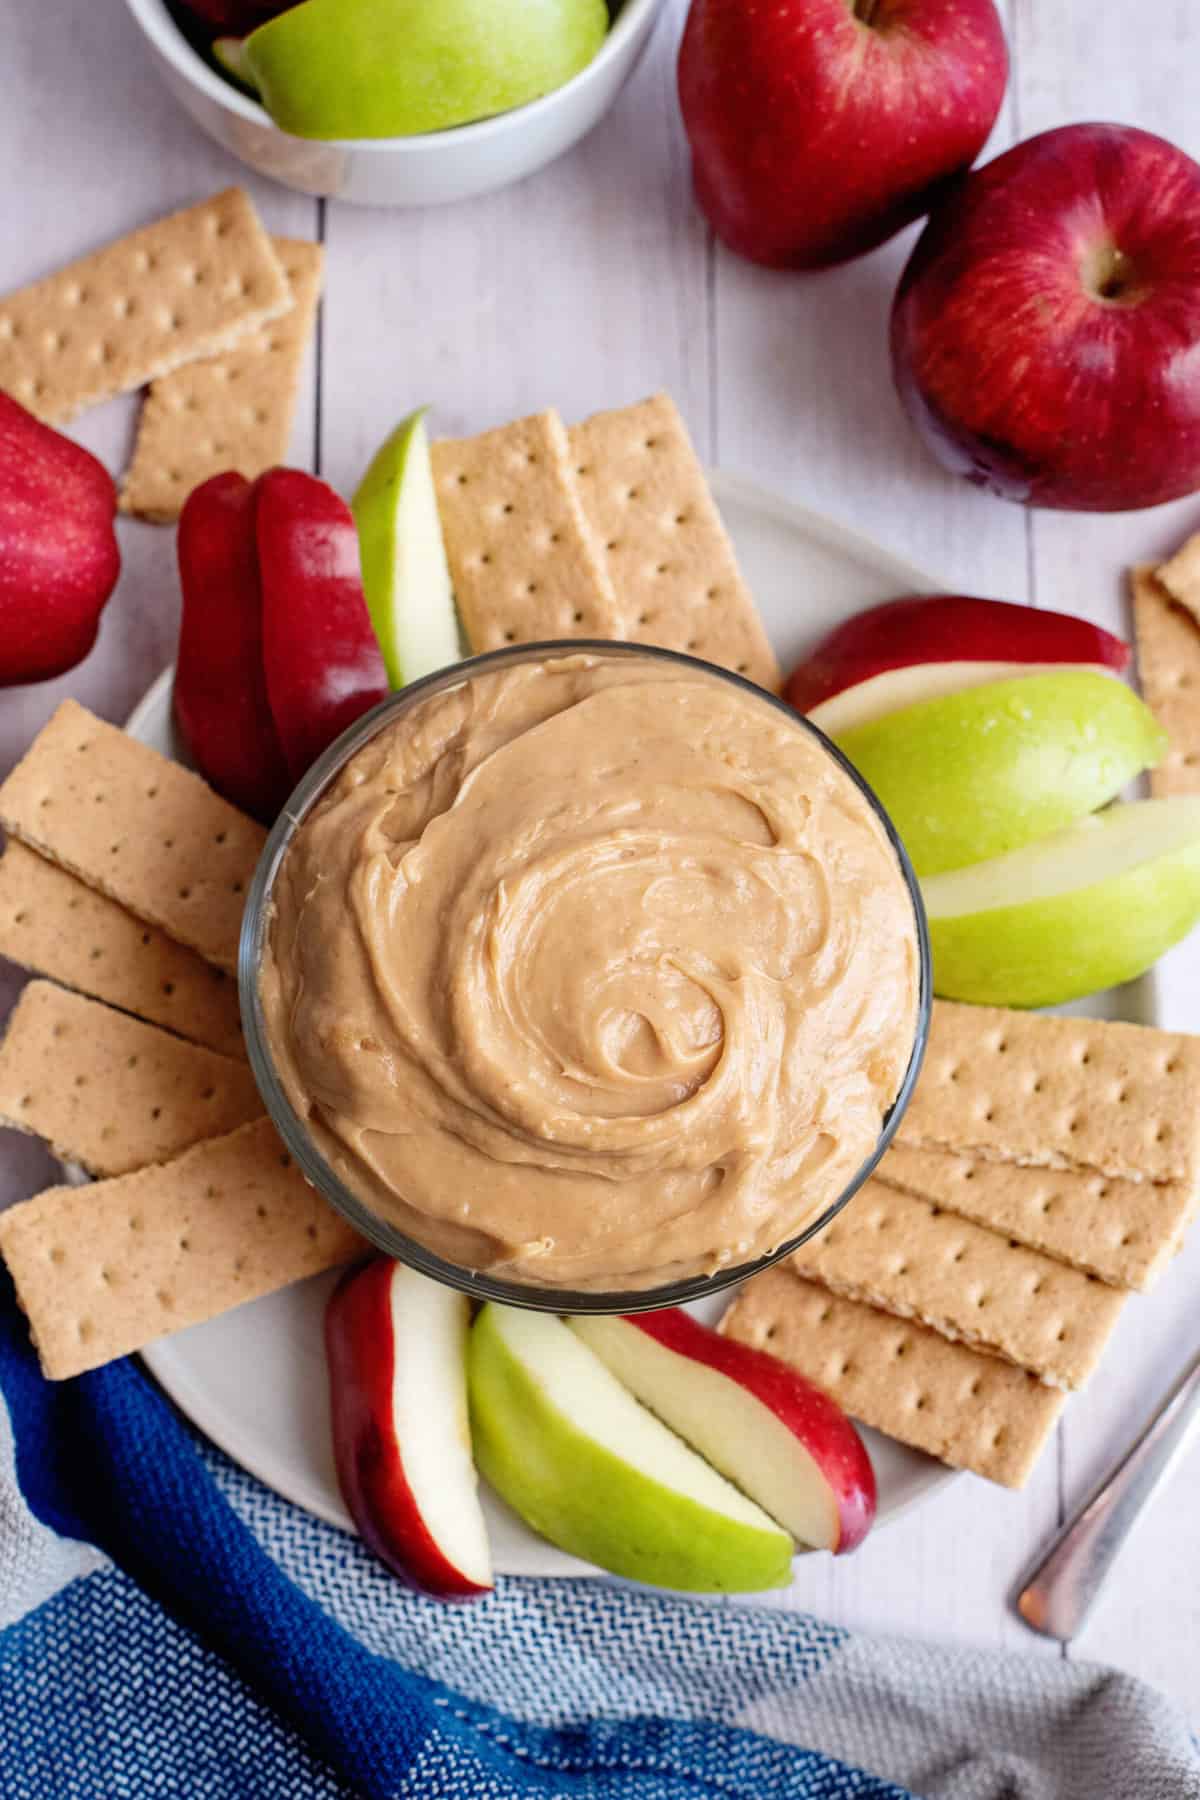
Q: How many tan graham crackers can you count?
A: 14